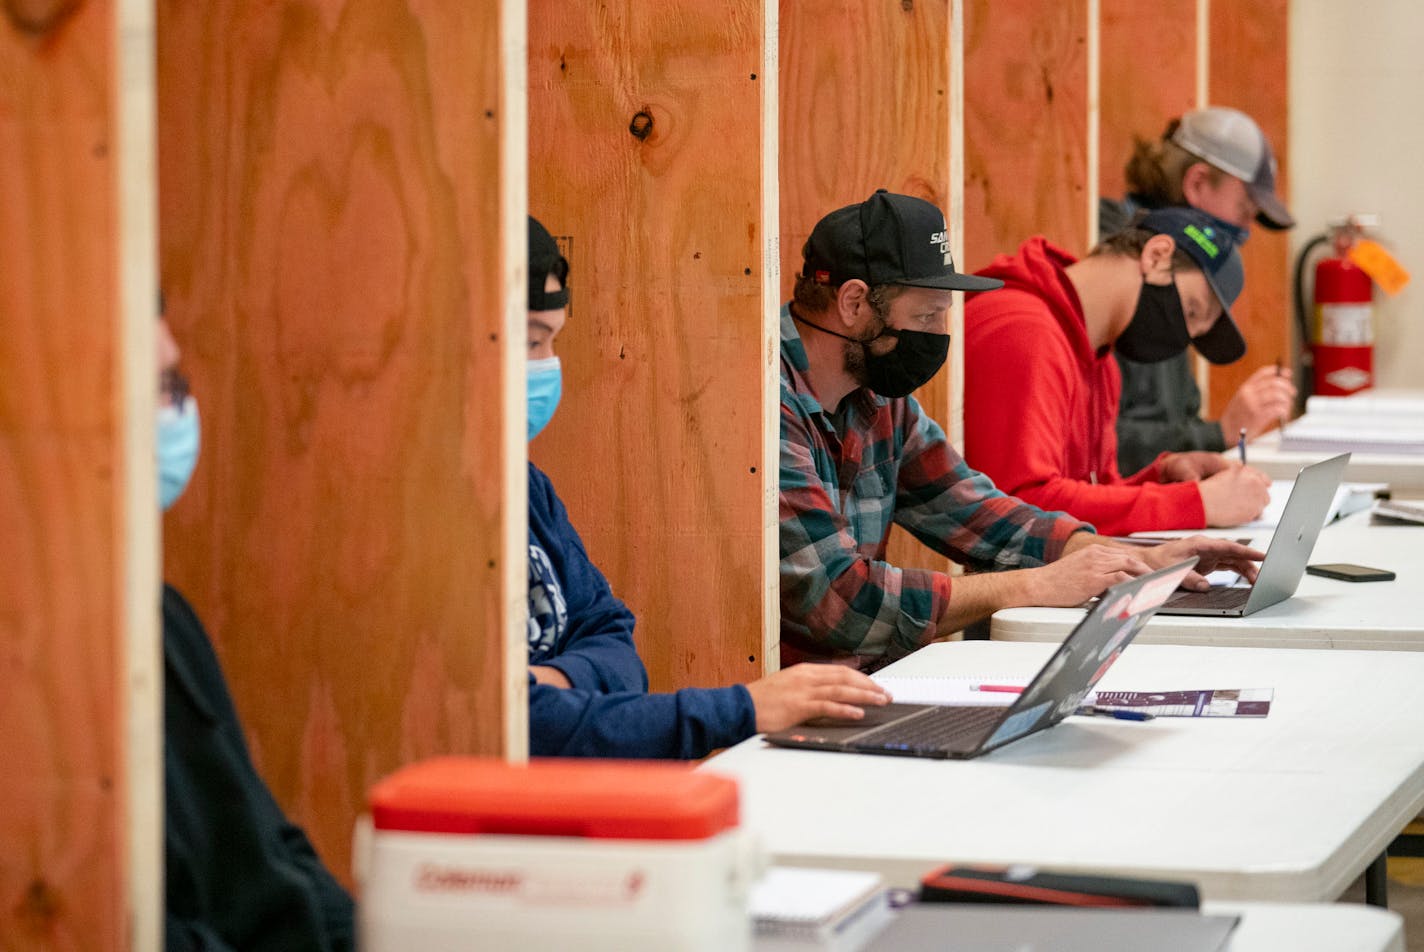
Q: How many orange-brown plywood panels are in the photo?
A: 7